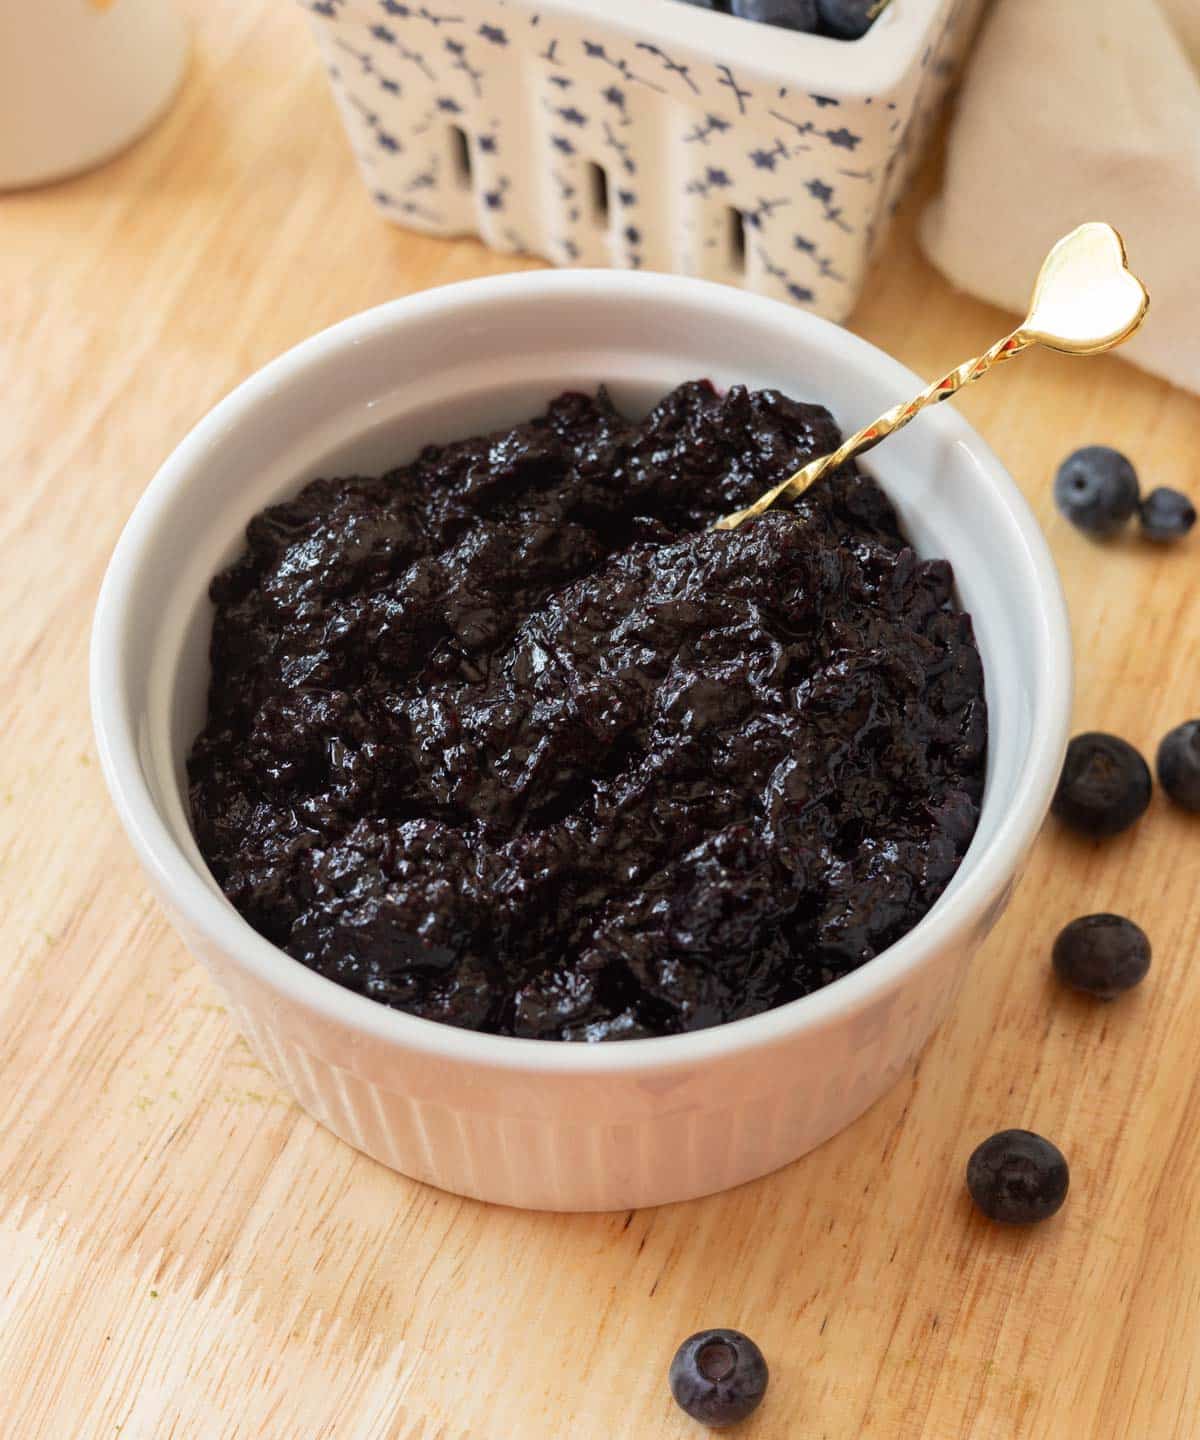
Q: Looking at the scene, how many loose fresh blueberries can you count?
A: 7